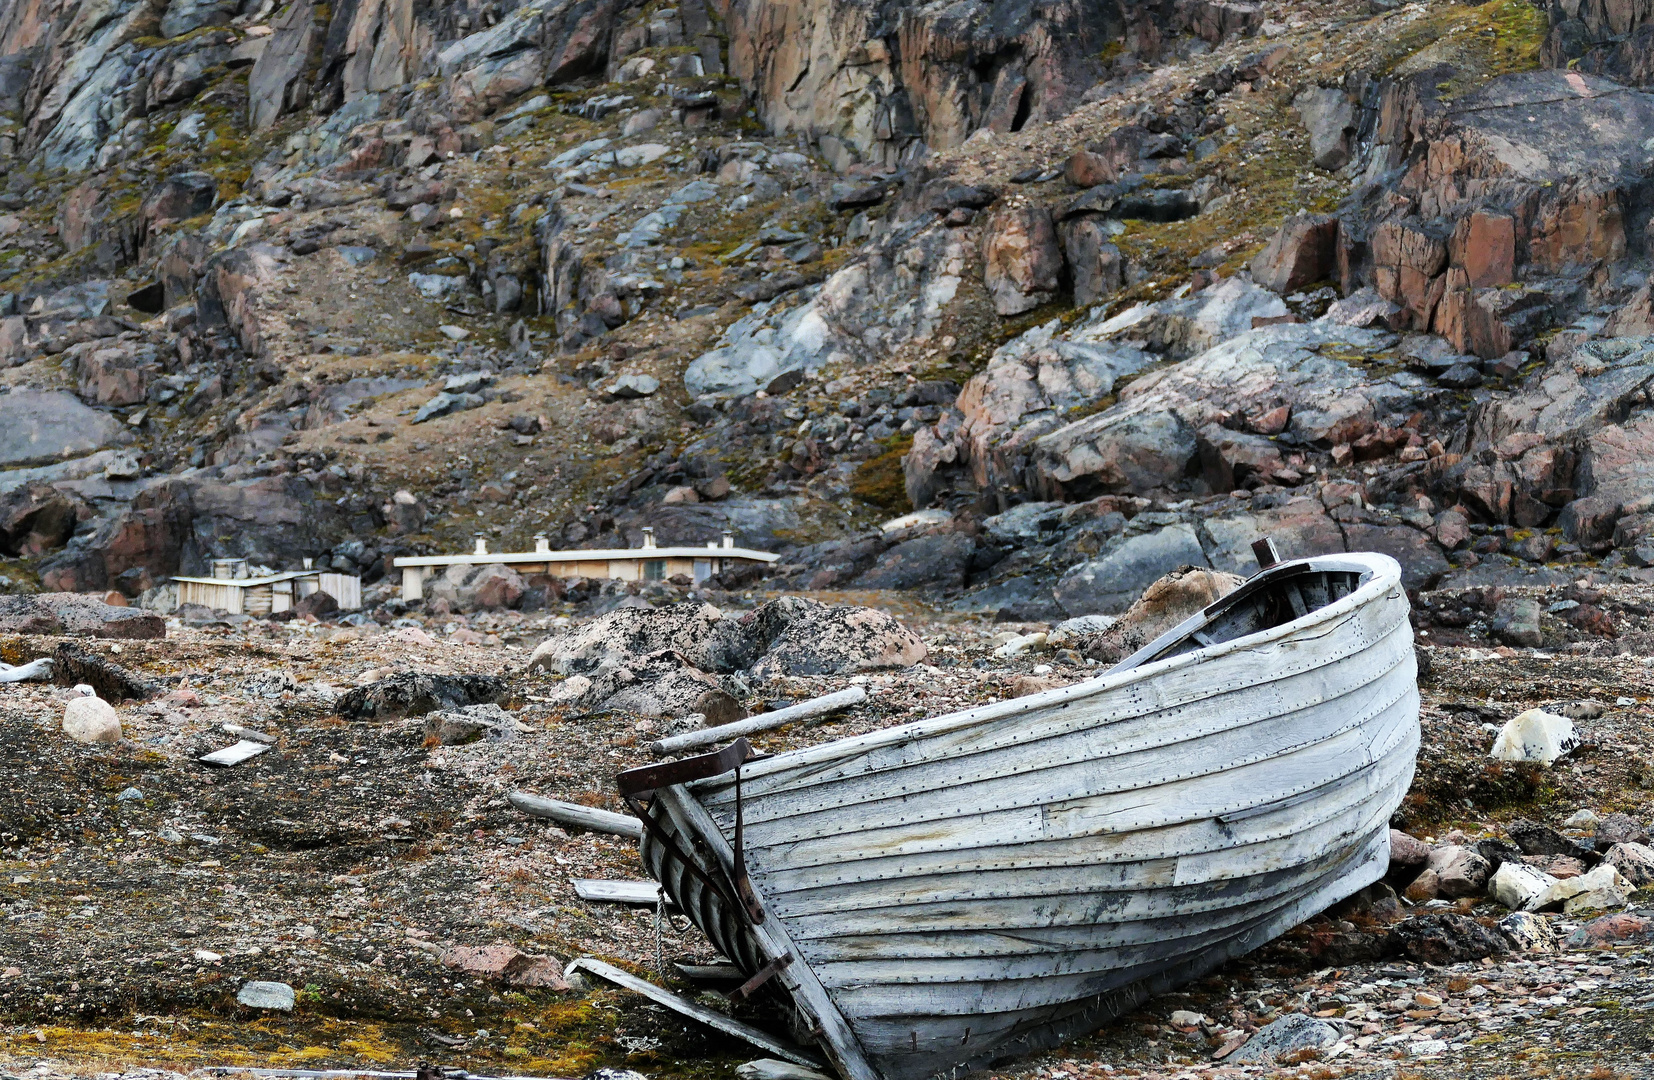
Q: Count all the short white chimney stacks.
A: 4